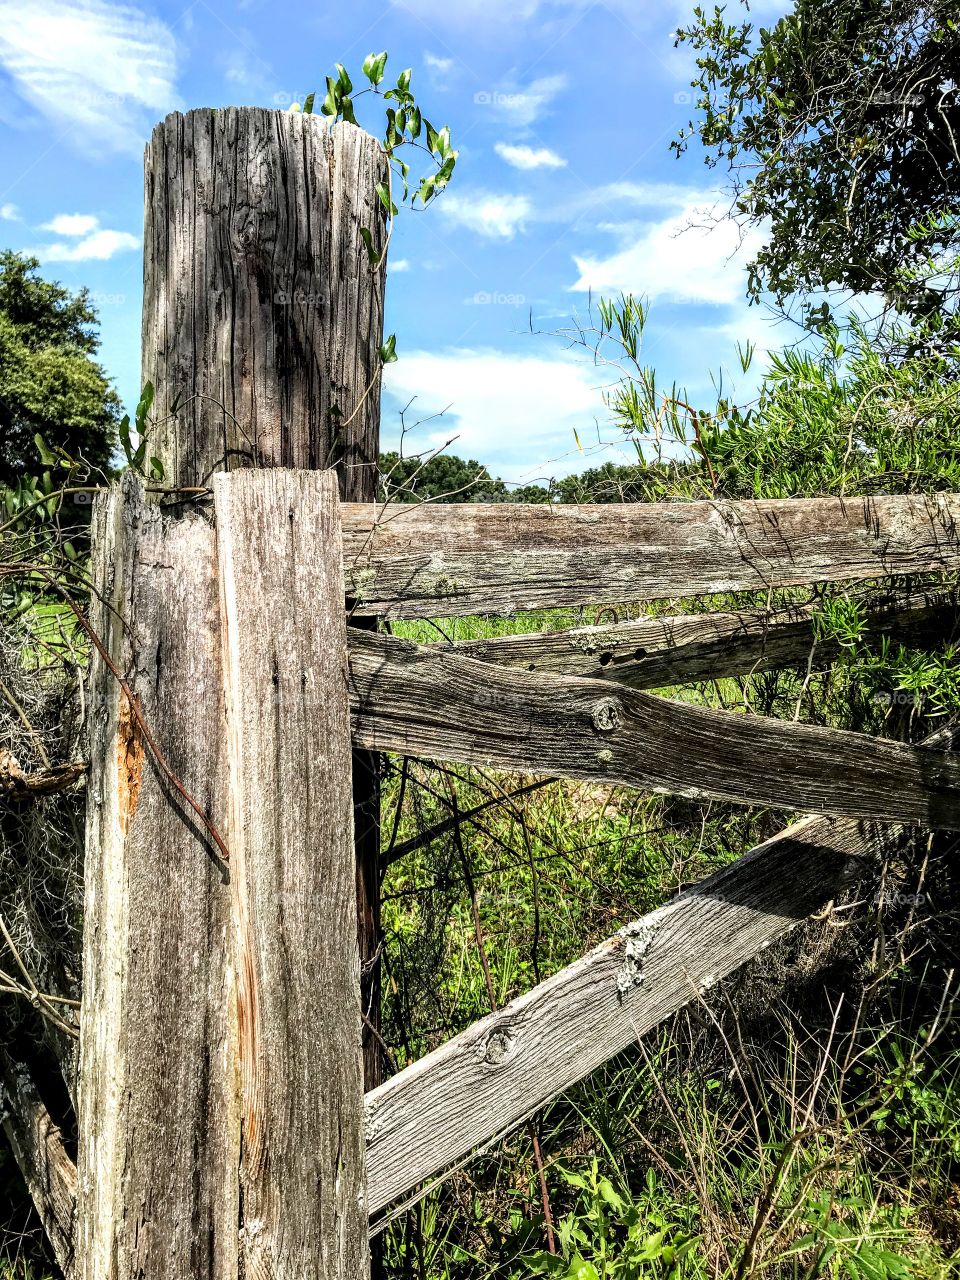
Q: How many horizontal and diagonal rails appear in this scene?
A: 4